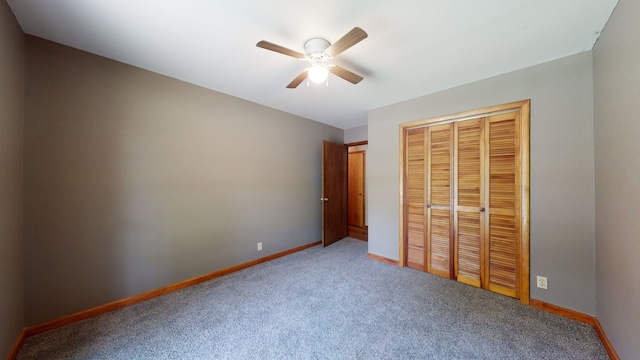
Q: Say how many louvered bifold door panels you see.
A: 4